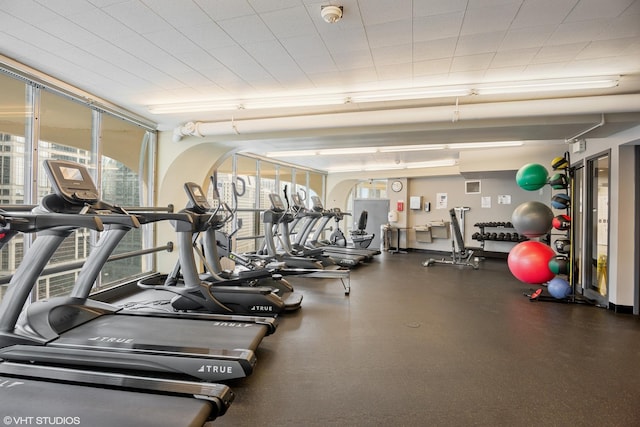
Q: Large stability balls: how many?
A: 3